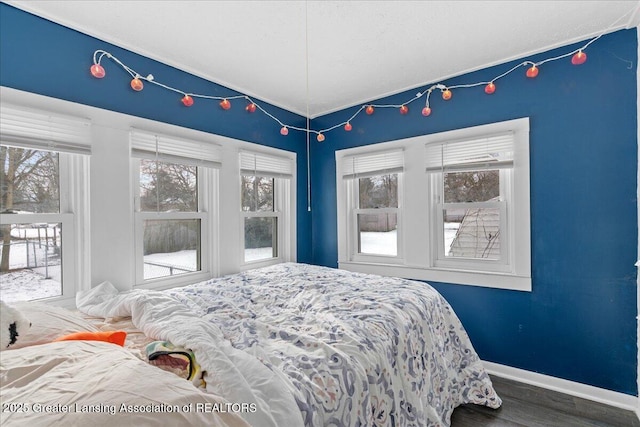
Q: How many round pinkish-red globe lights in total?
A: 15